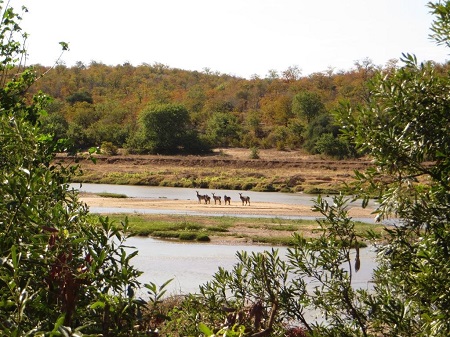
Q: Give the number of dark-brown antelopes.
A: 5